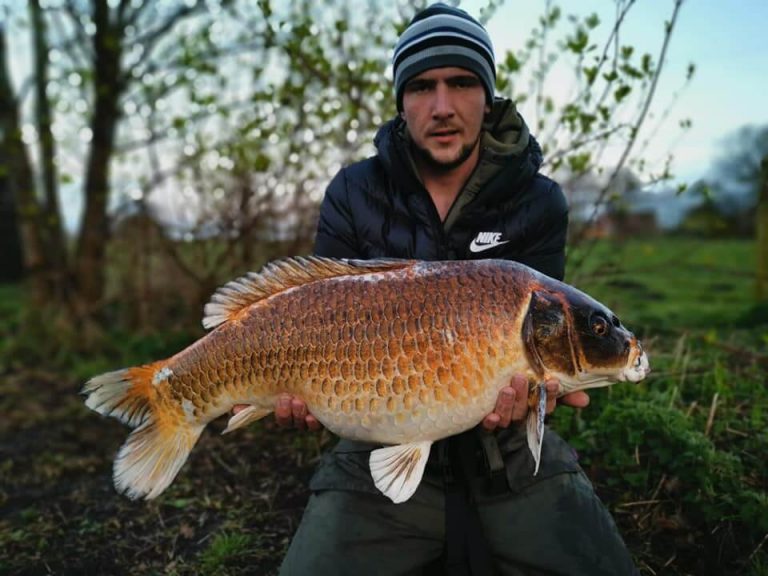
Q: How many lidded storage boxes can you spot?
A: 0